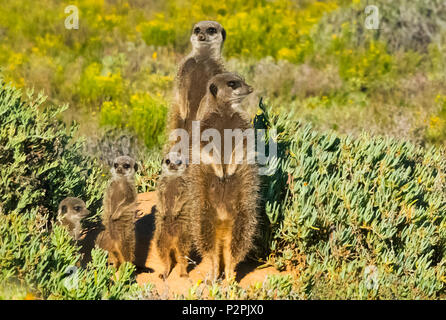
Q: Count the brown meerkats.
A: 5